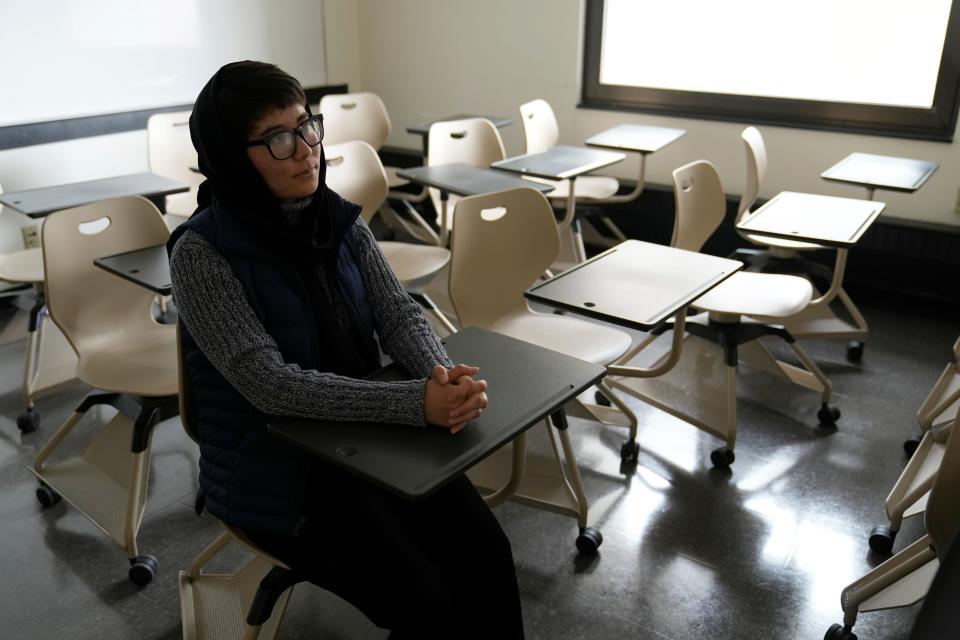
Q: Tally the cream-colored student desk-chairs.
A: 14